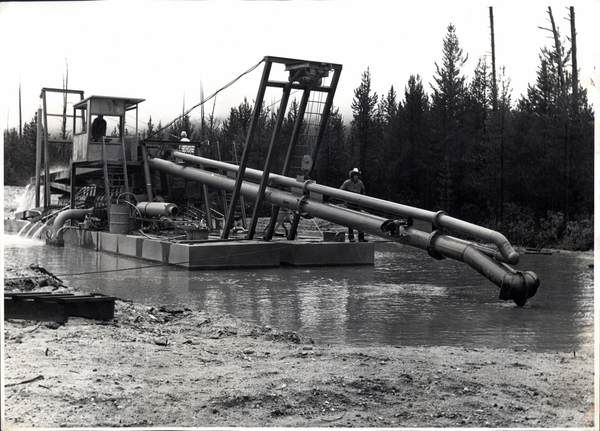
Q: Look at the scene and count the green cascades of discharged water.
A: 0